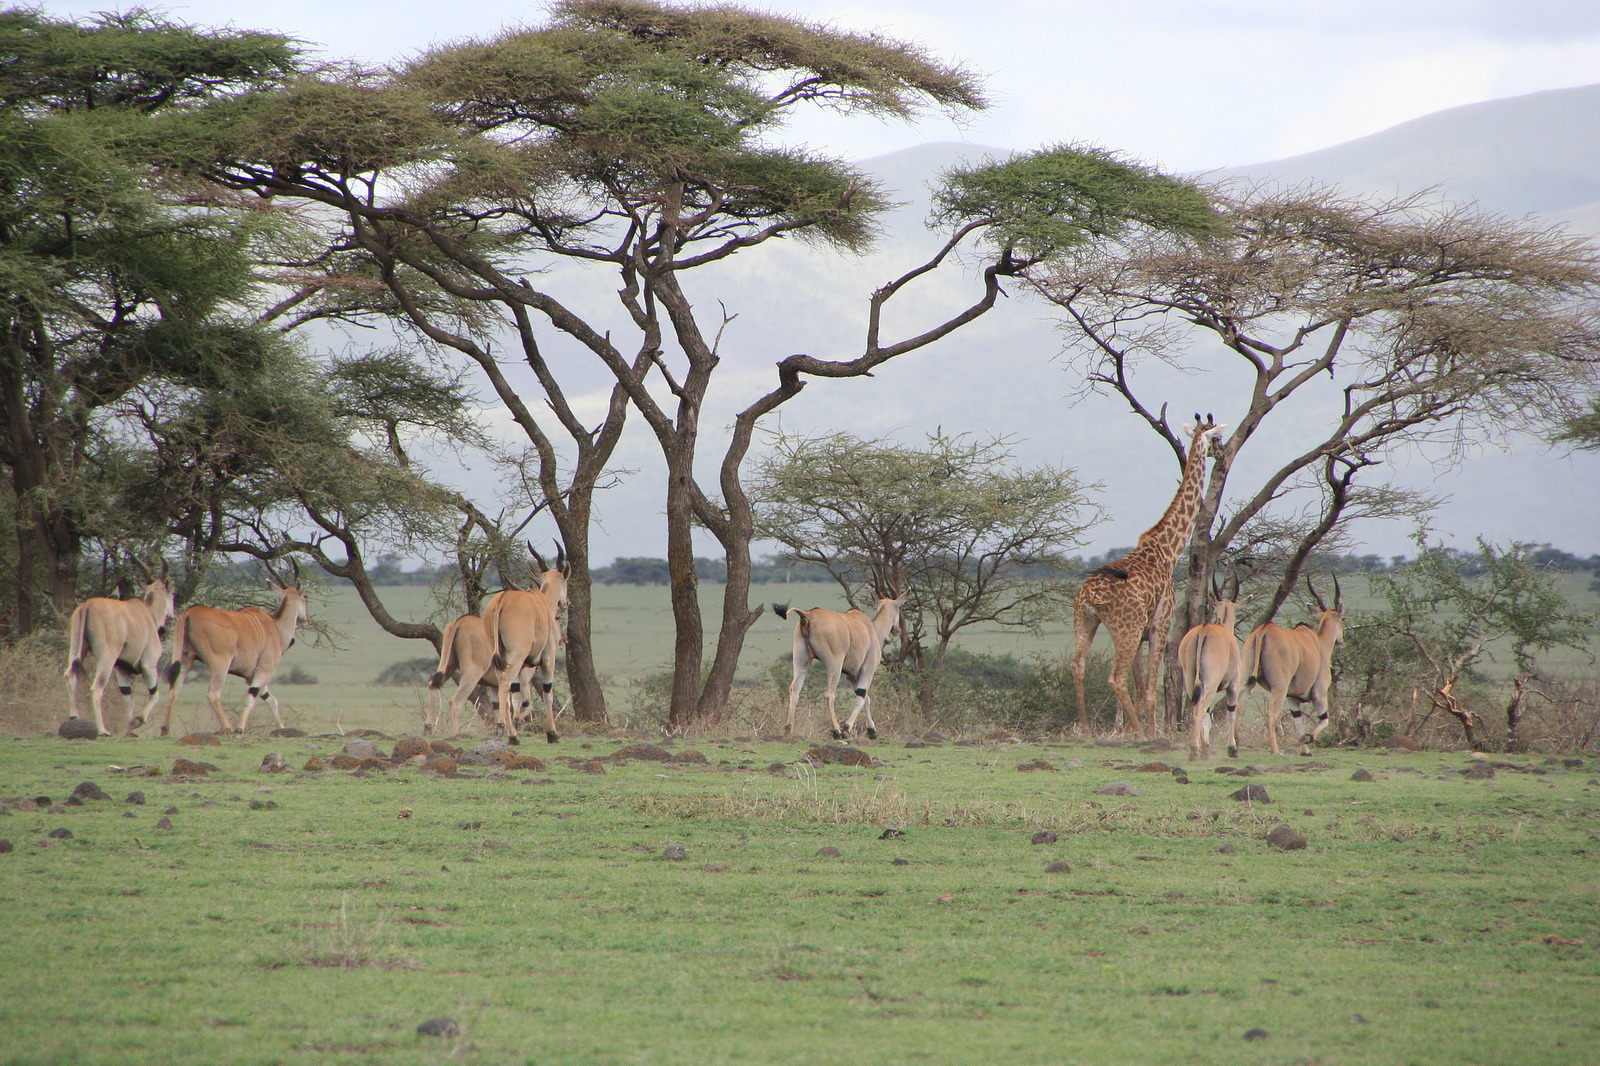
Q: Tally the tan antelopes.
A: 7